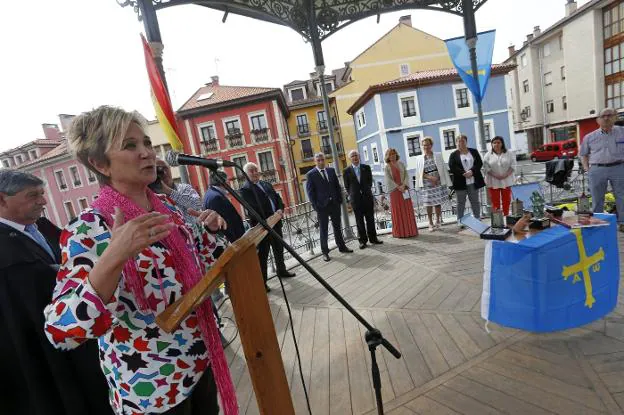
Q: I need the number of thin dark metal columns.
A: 3